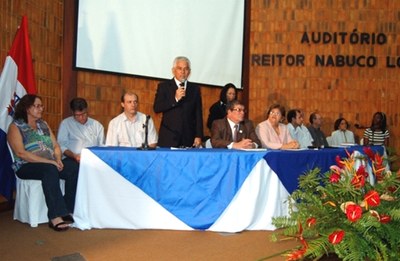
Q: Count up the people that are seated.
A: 9